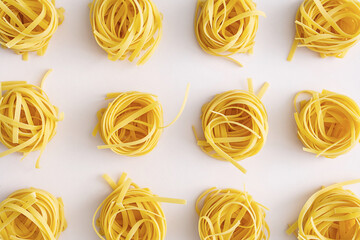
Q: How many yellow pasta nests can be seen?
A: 12